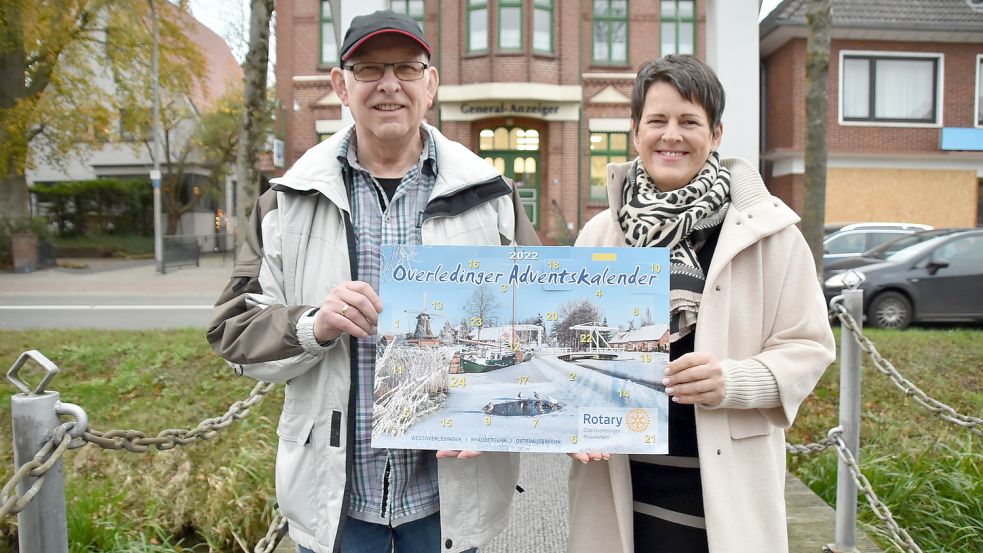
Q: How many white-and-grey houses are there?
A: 1